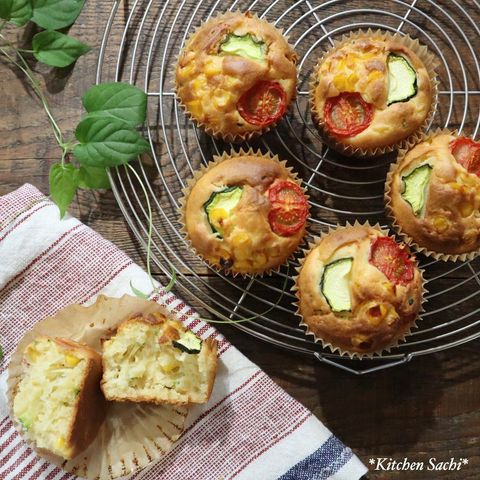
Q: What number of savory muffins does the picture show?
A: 6